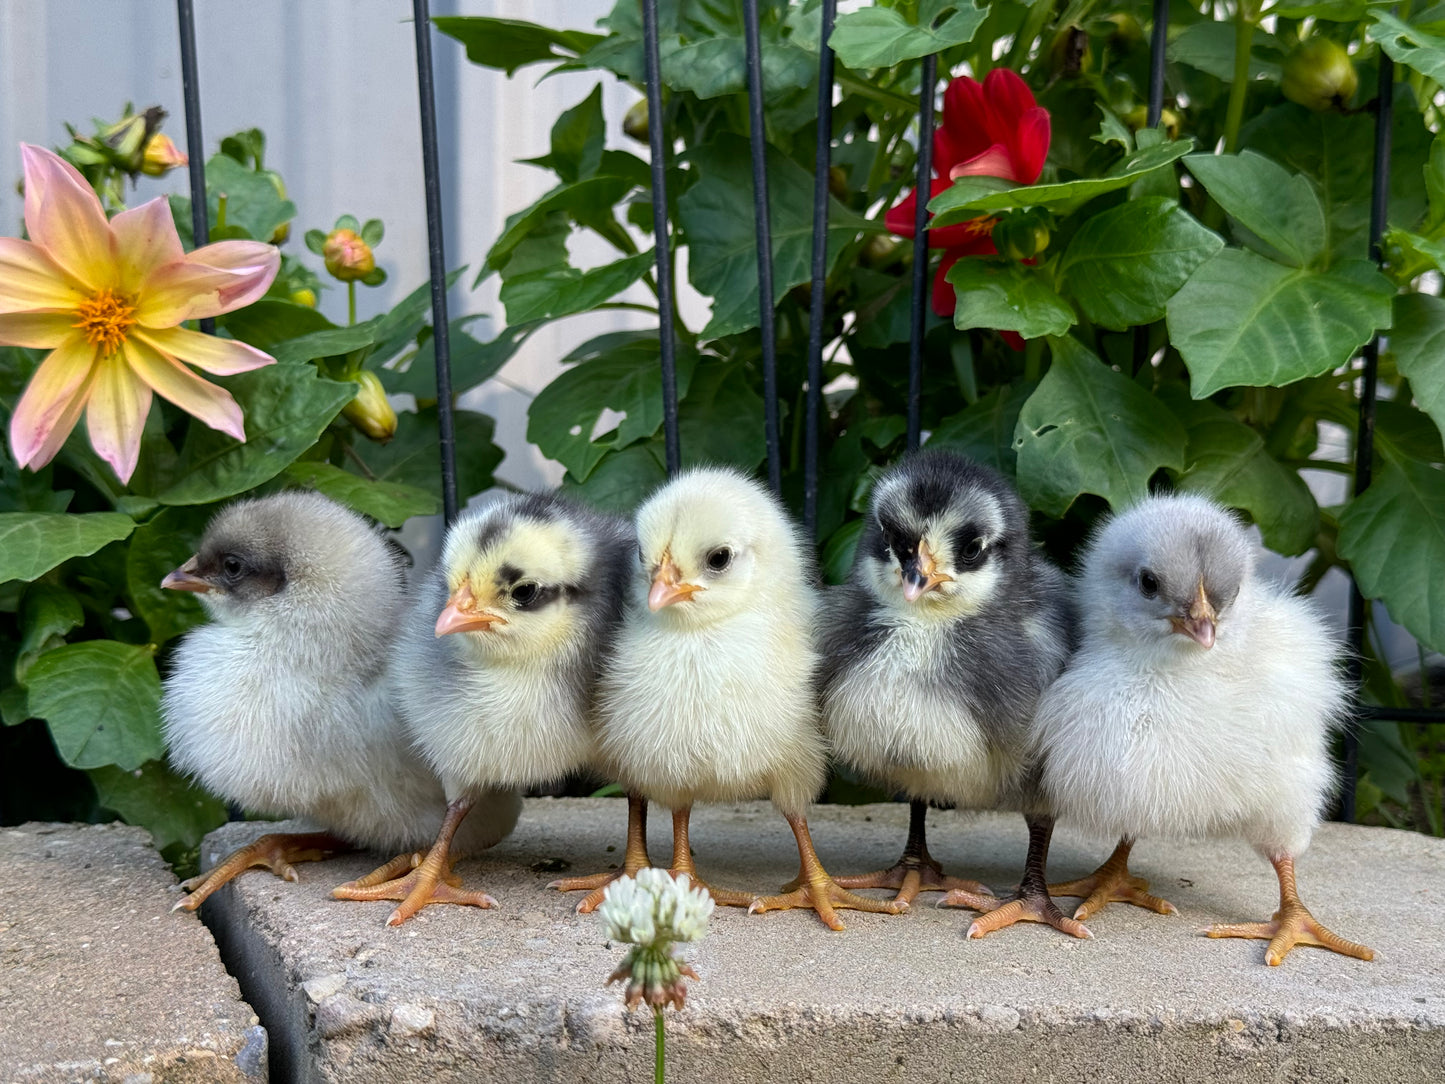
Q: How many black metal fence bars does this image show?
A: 8